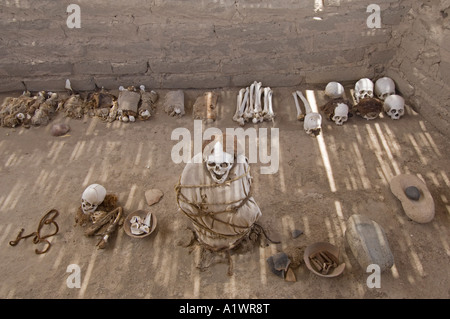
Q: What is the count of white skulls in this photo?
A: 8